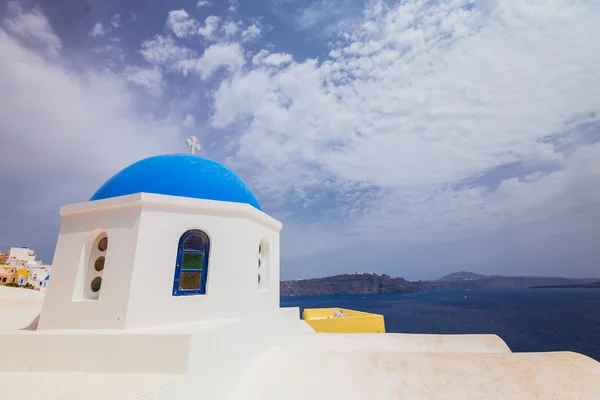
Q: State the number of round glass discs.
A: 6